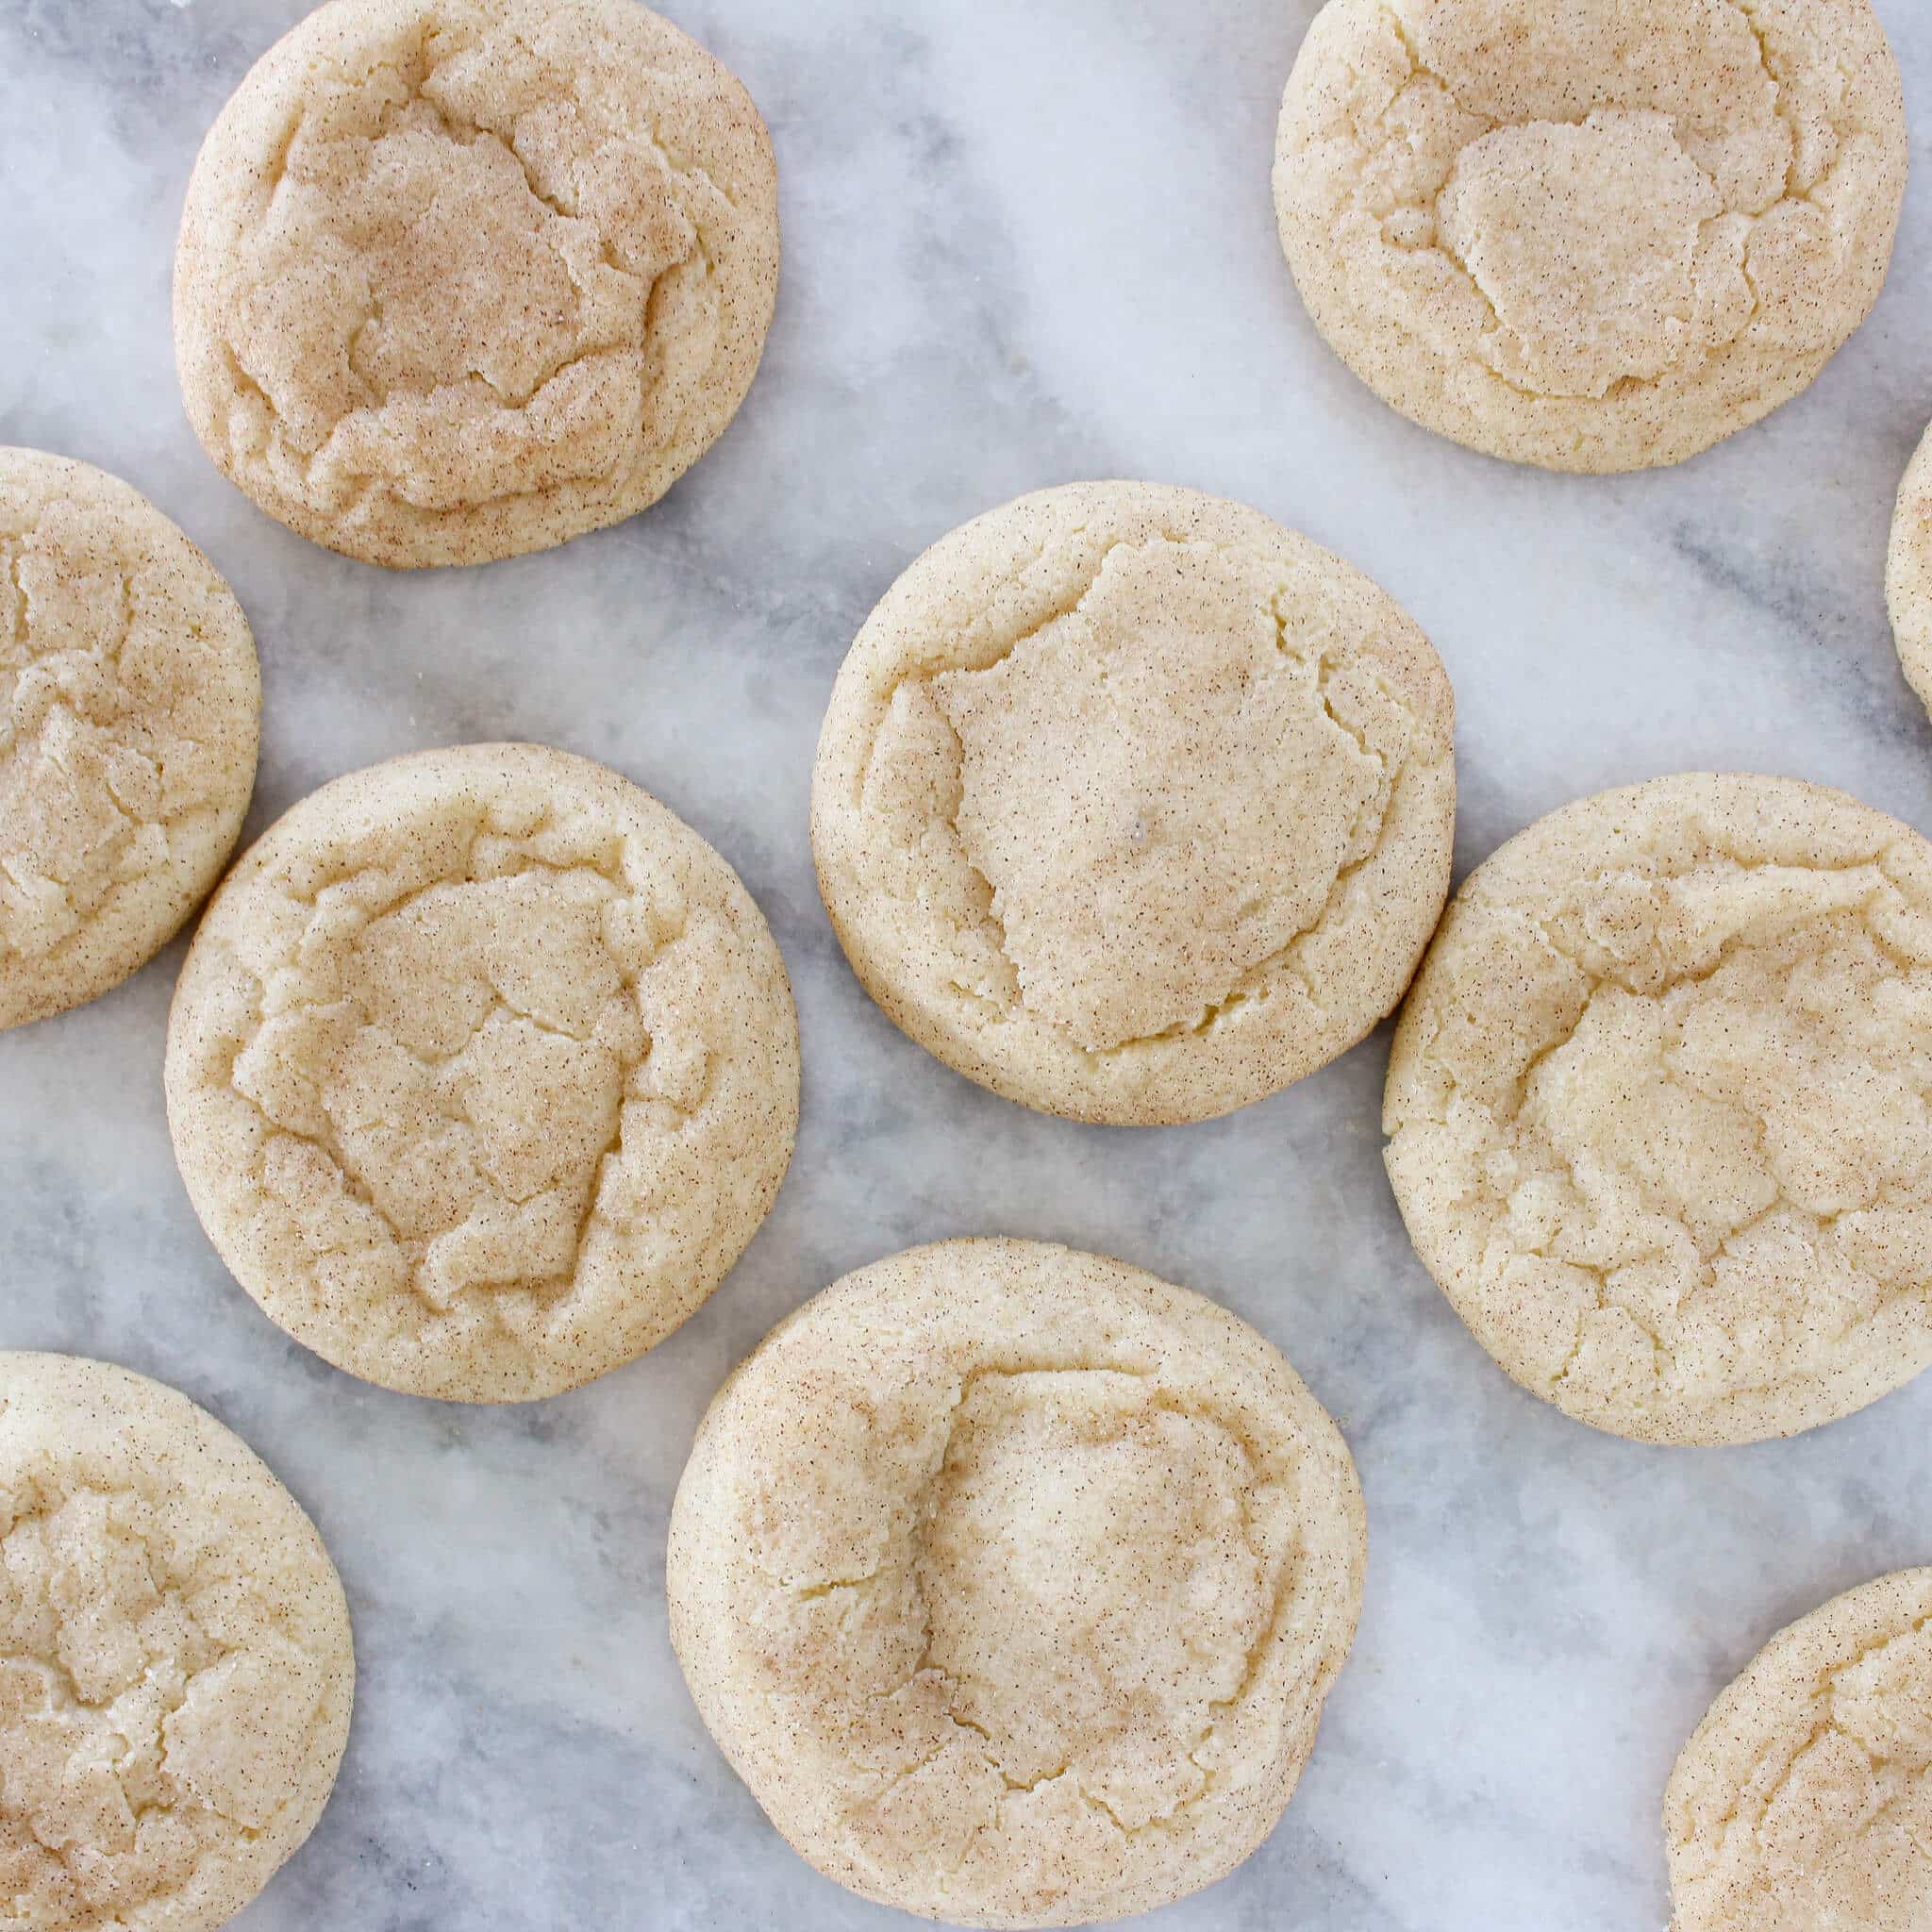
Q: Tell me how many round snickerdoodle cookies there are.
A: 10